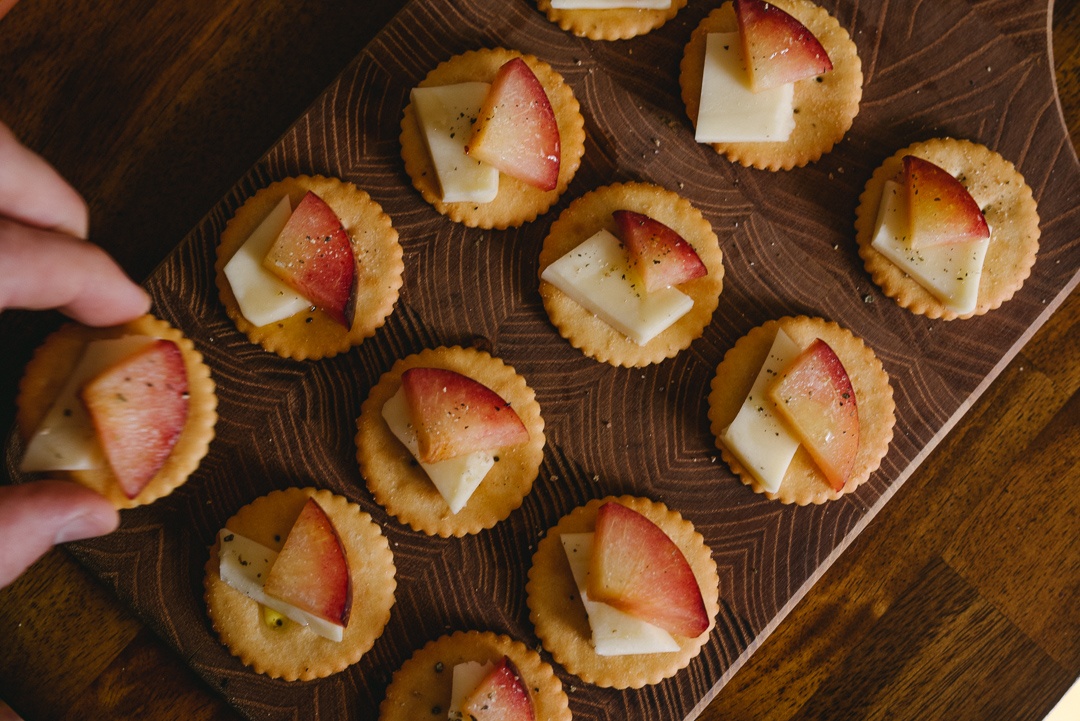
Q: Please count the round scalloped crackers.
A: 12